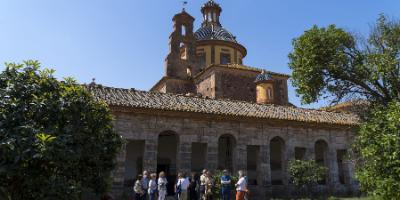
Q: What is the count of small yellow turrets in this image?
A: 1